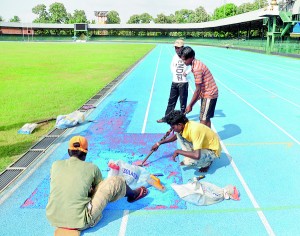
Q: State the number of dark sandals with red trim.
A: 1